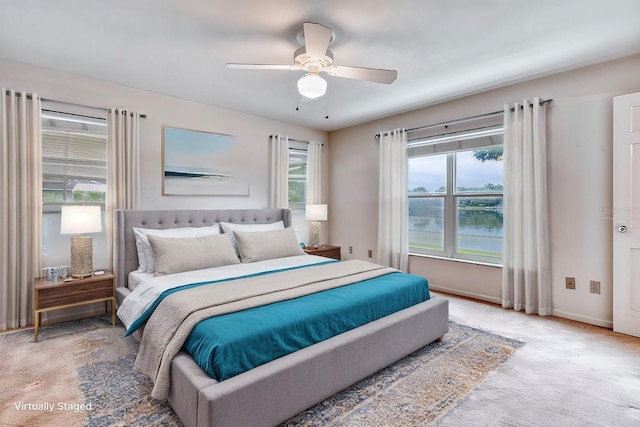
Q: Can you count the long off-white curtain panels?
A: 6